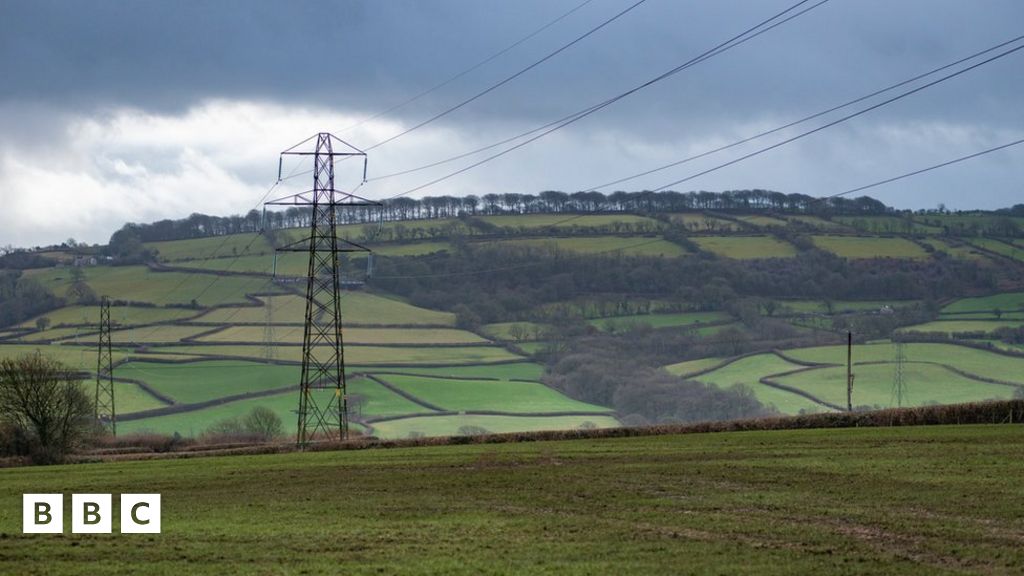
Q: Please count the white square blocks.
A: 3